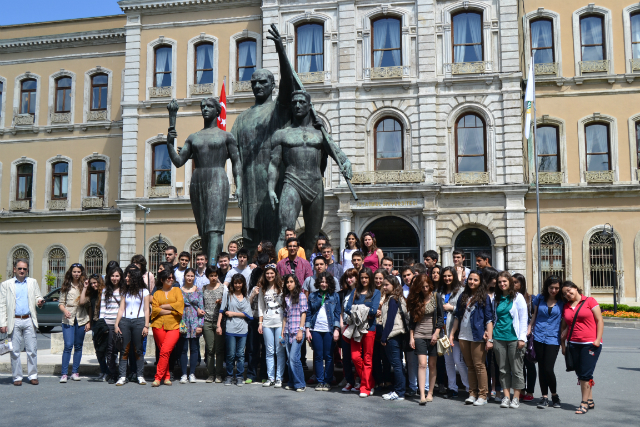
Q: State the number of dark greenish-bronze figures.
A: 3